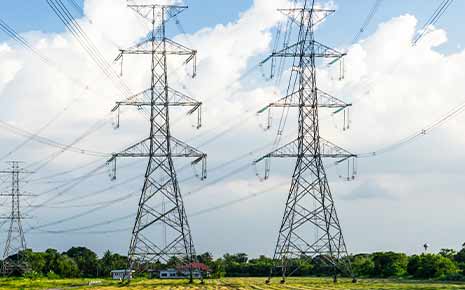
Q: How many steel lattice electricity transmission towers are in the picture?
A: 3